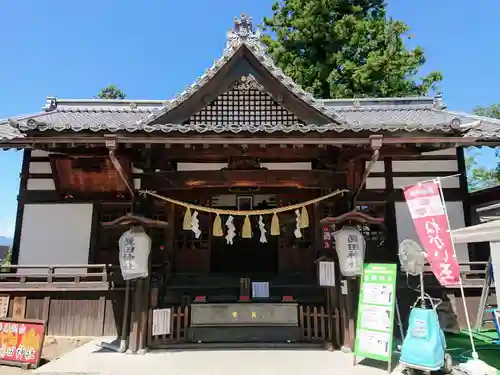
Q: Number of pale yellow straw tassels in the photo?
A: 5